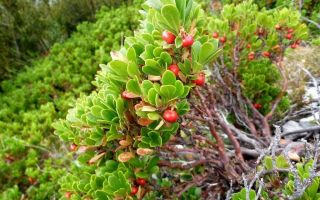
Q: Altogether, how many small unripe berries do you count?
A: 0